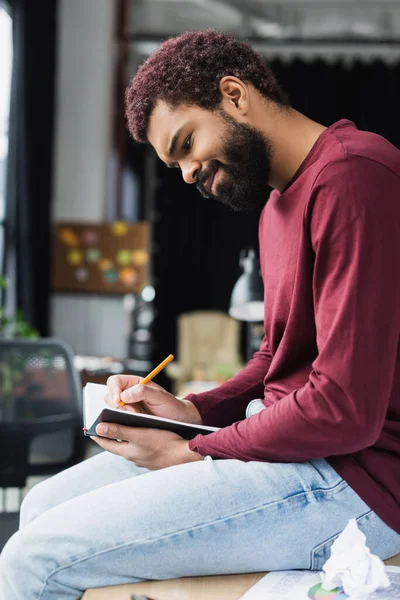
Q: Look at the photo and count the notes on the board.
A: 11